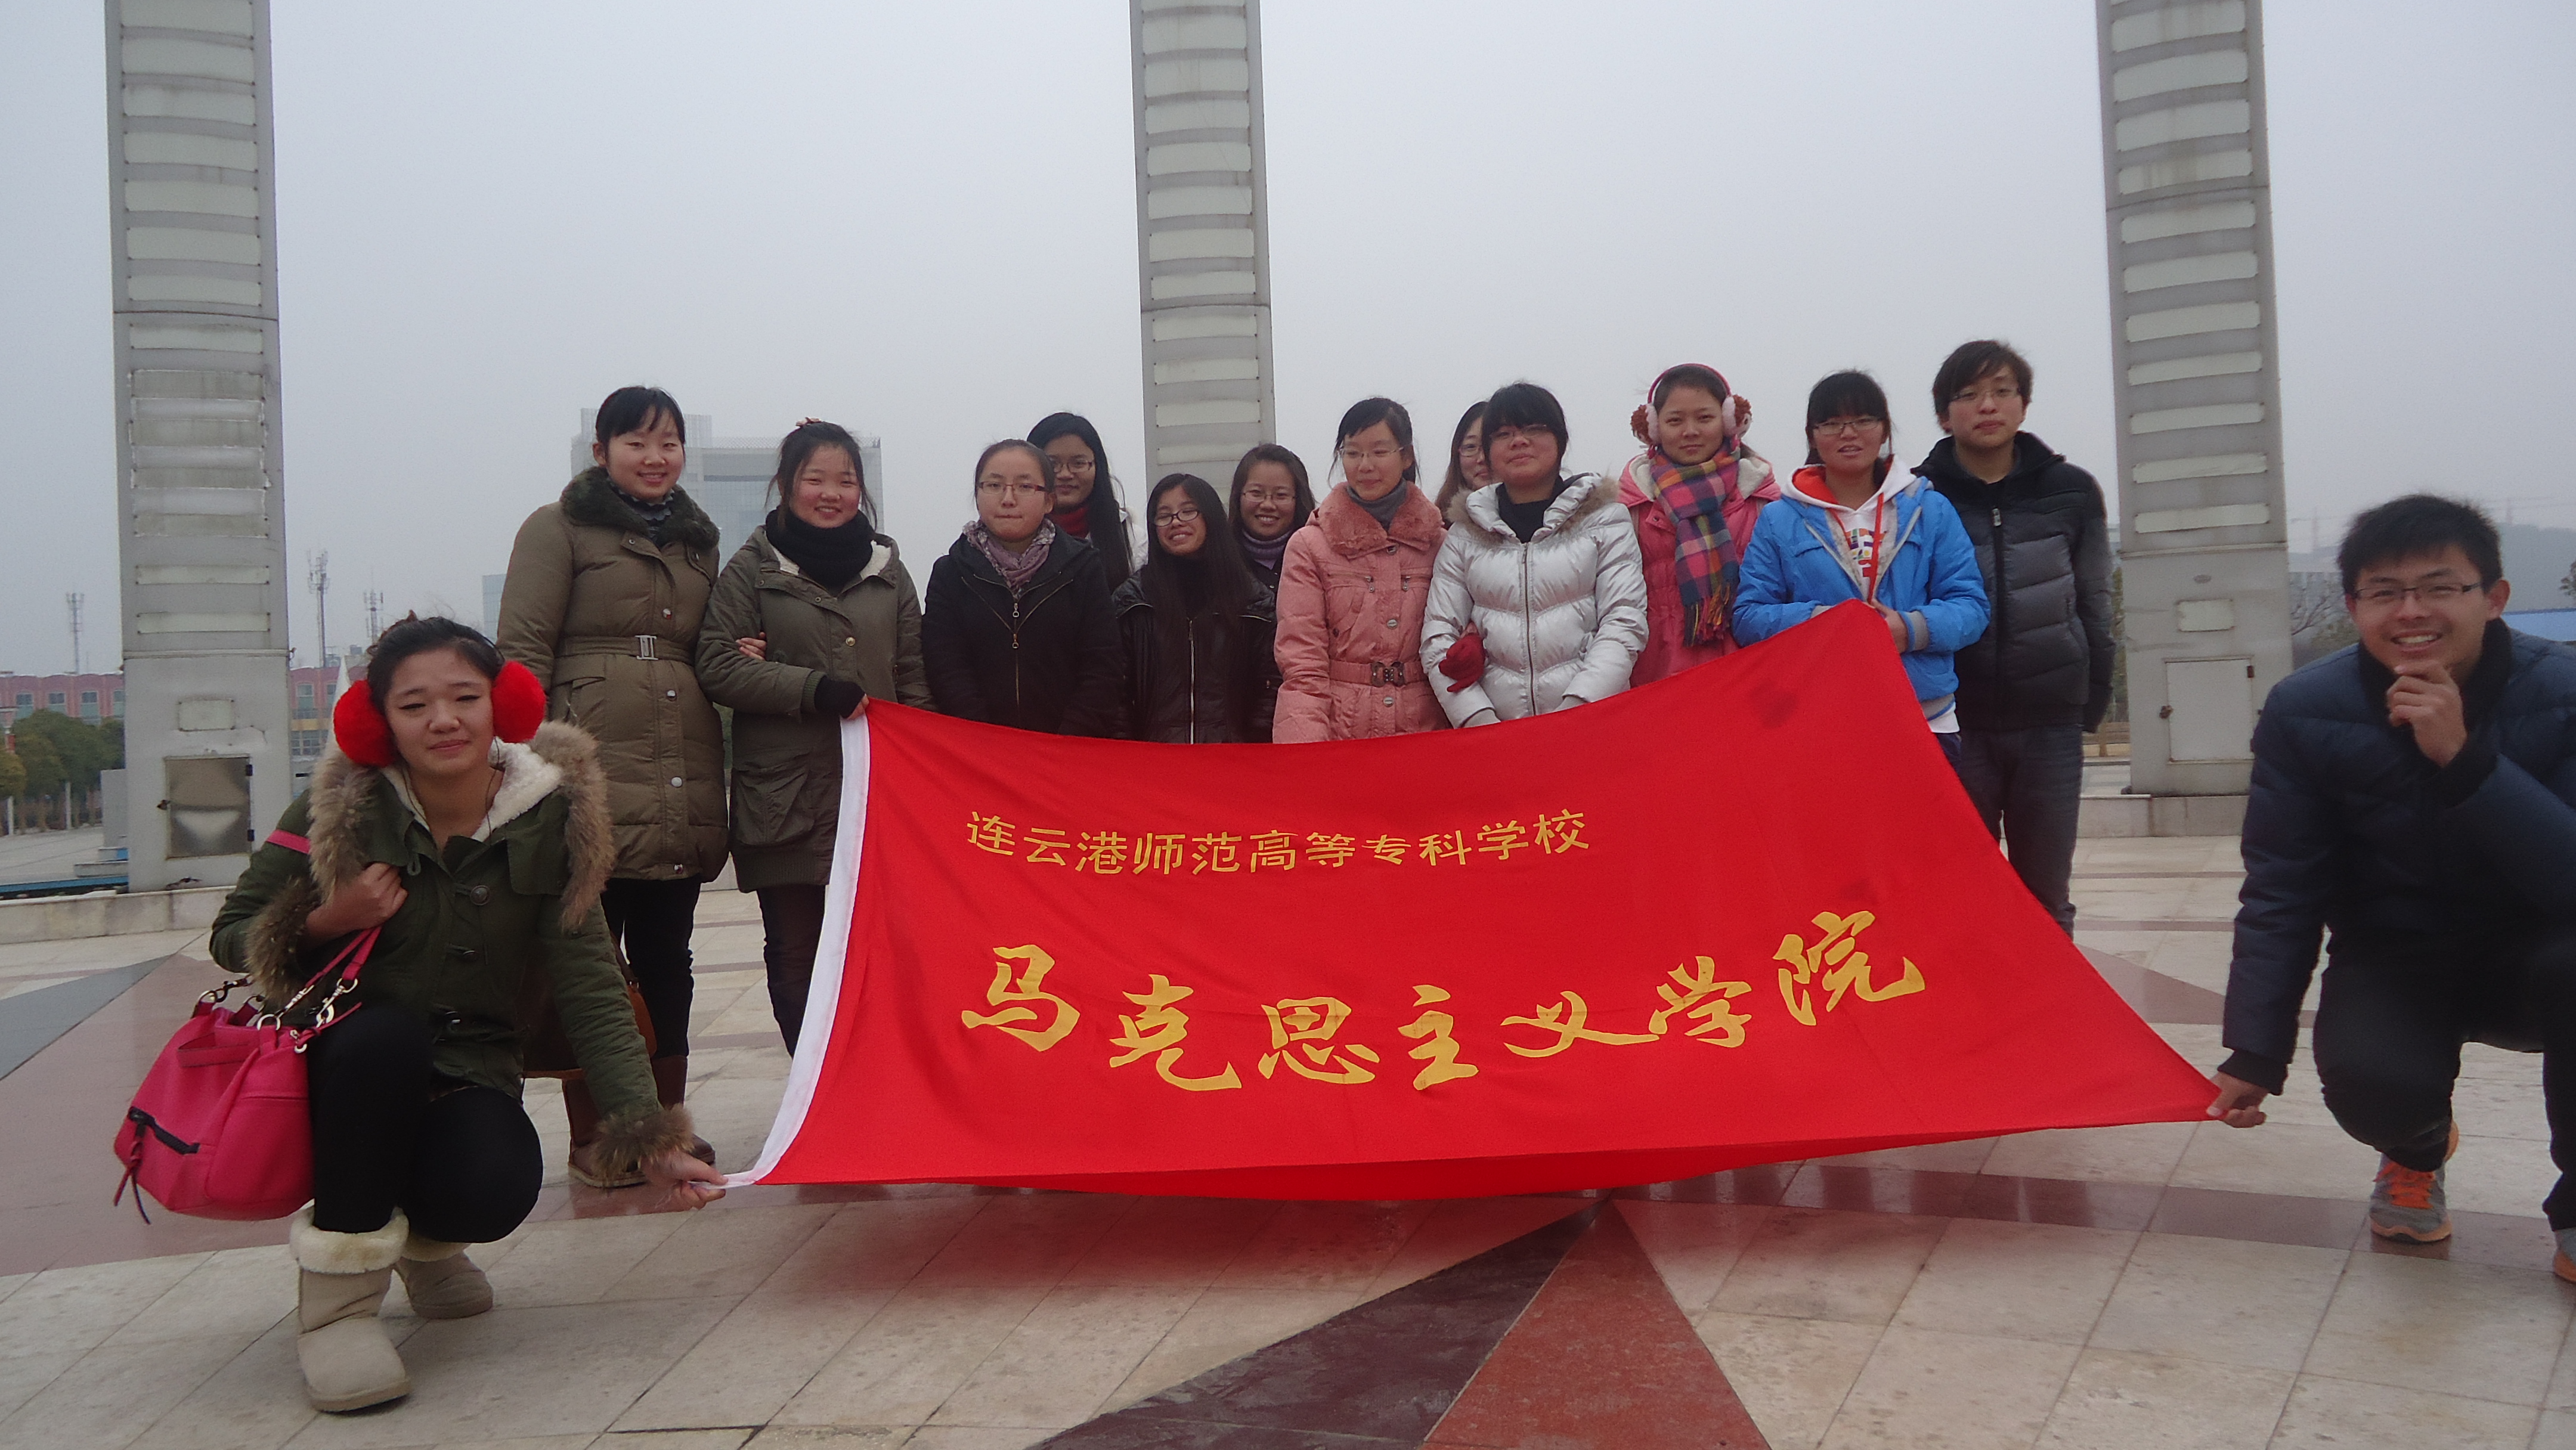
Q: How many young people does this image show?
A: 14